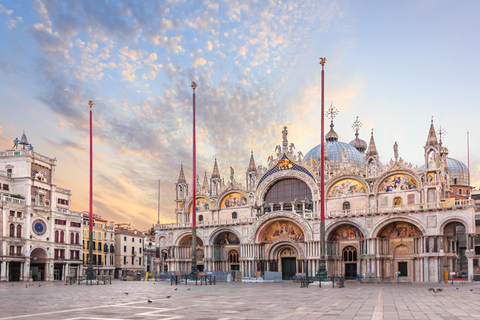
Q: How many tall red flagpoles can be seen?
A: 3